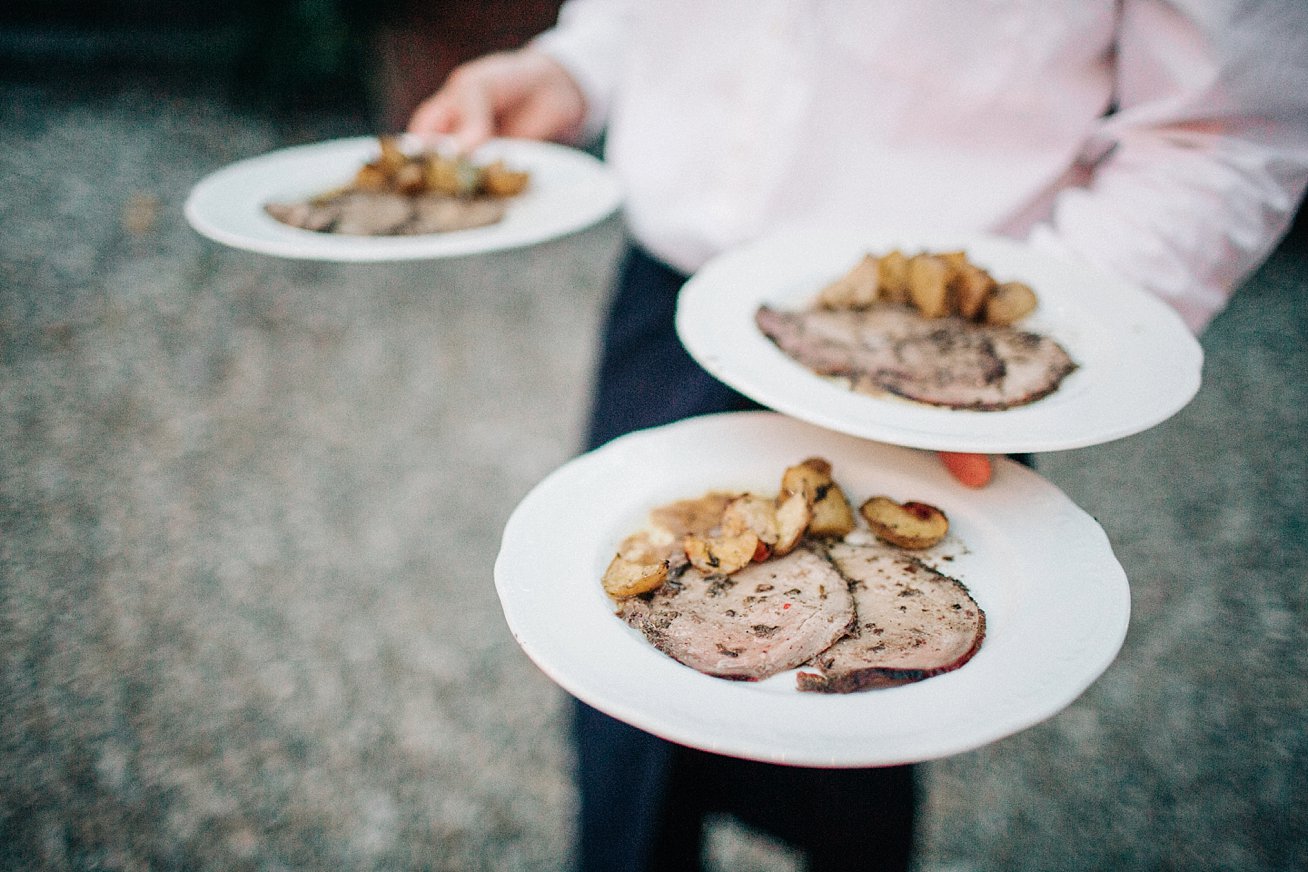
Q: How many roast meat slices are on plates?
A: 6